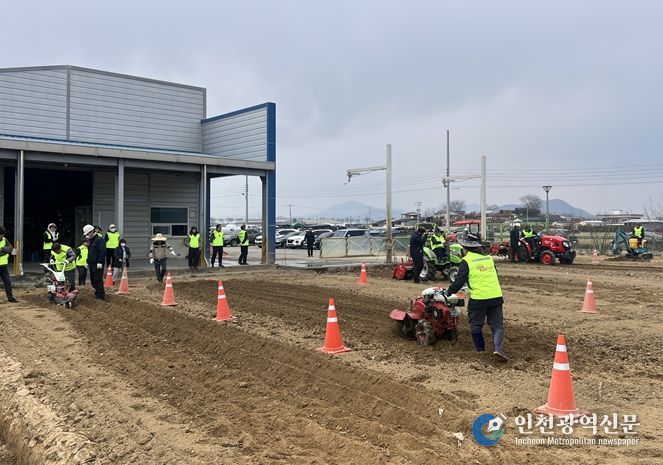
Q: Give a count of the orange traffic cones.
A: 9